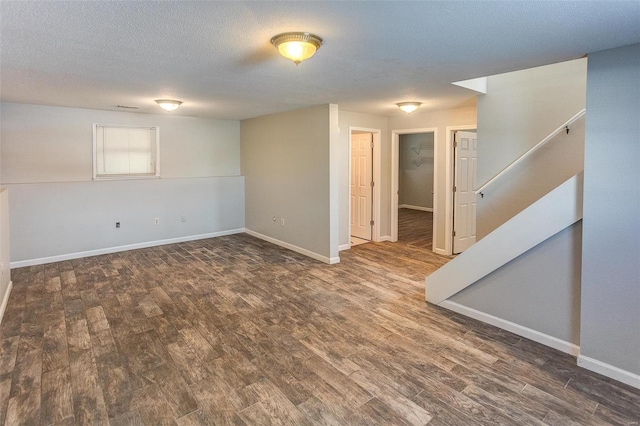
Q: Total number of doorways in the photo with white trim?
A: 3